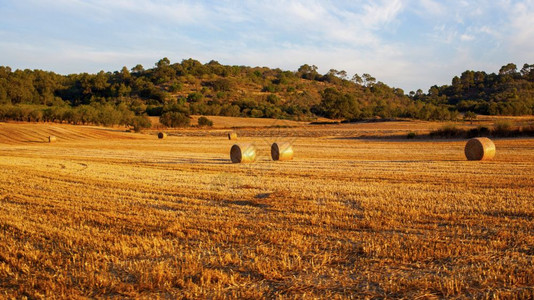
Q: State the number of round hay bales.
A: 6